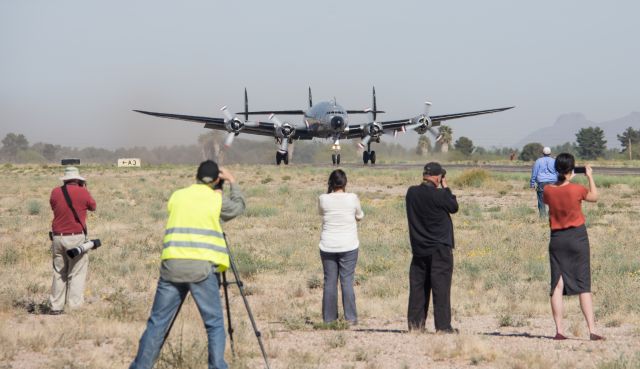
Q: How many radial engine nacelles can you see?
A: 4